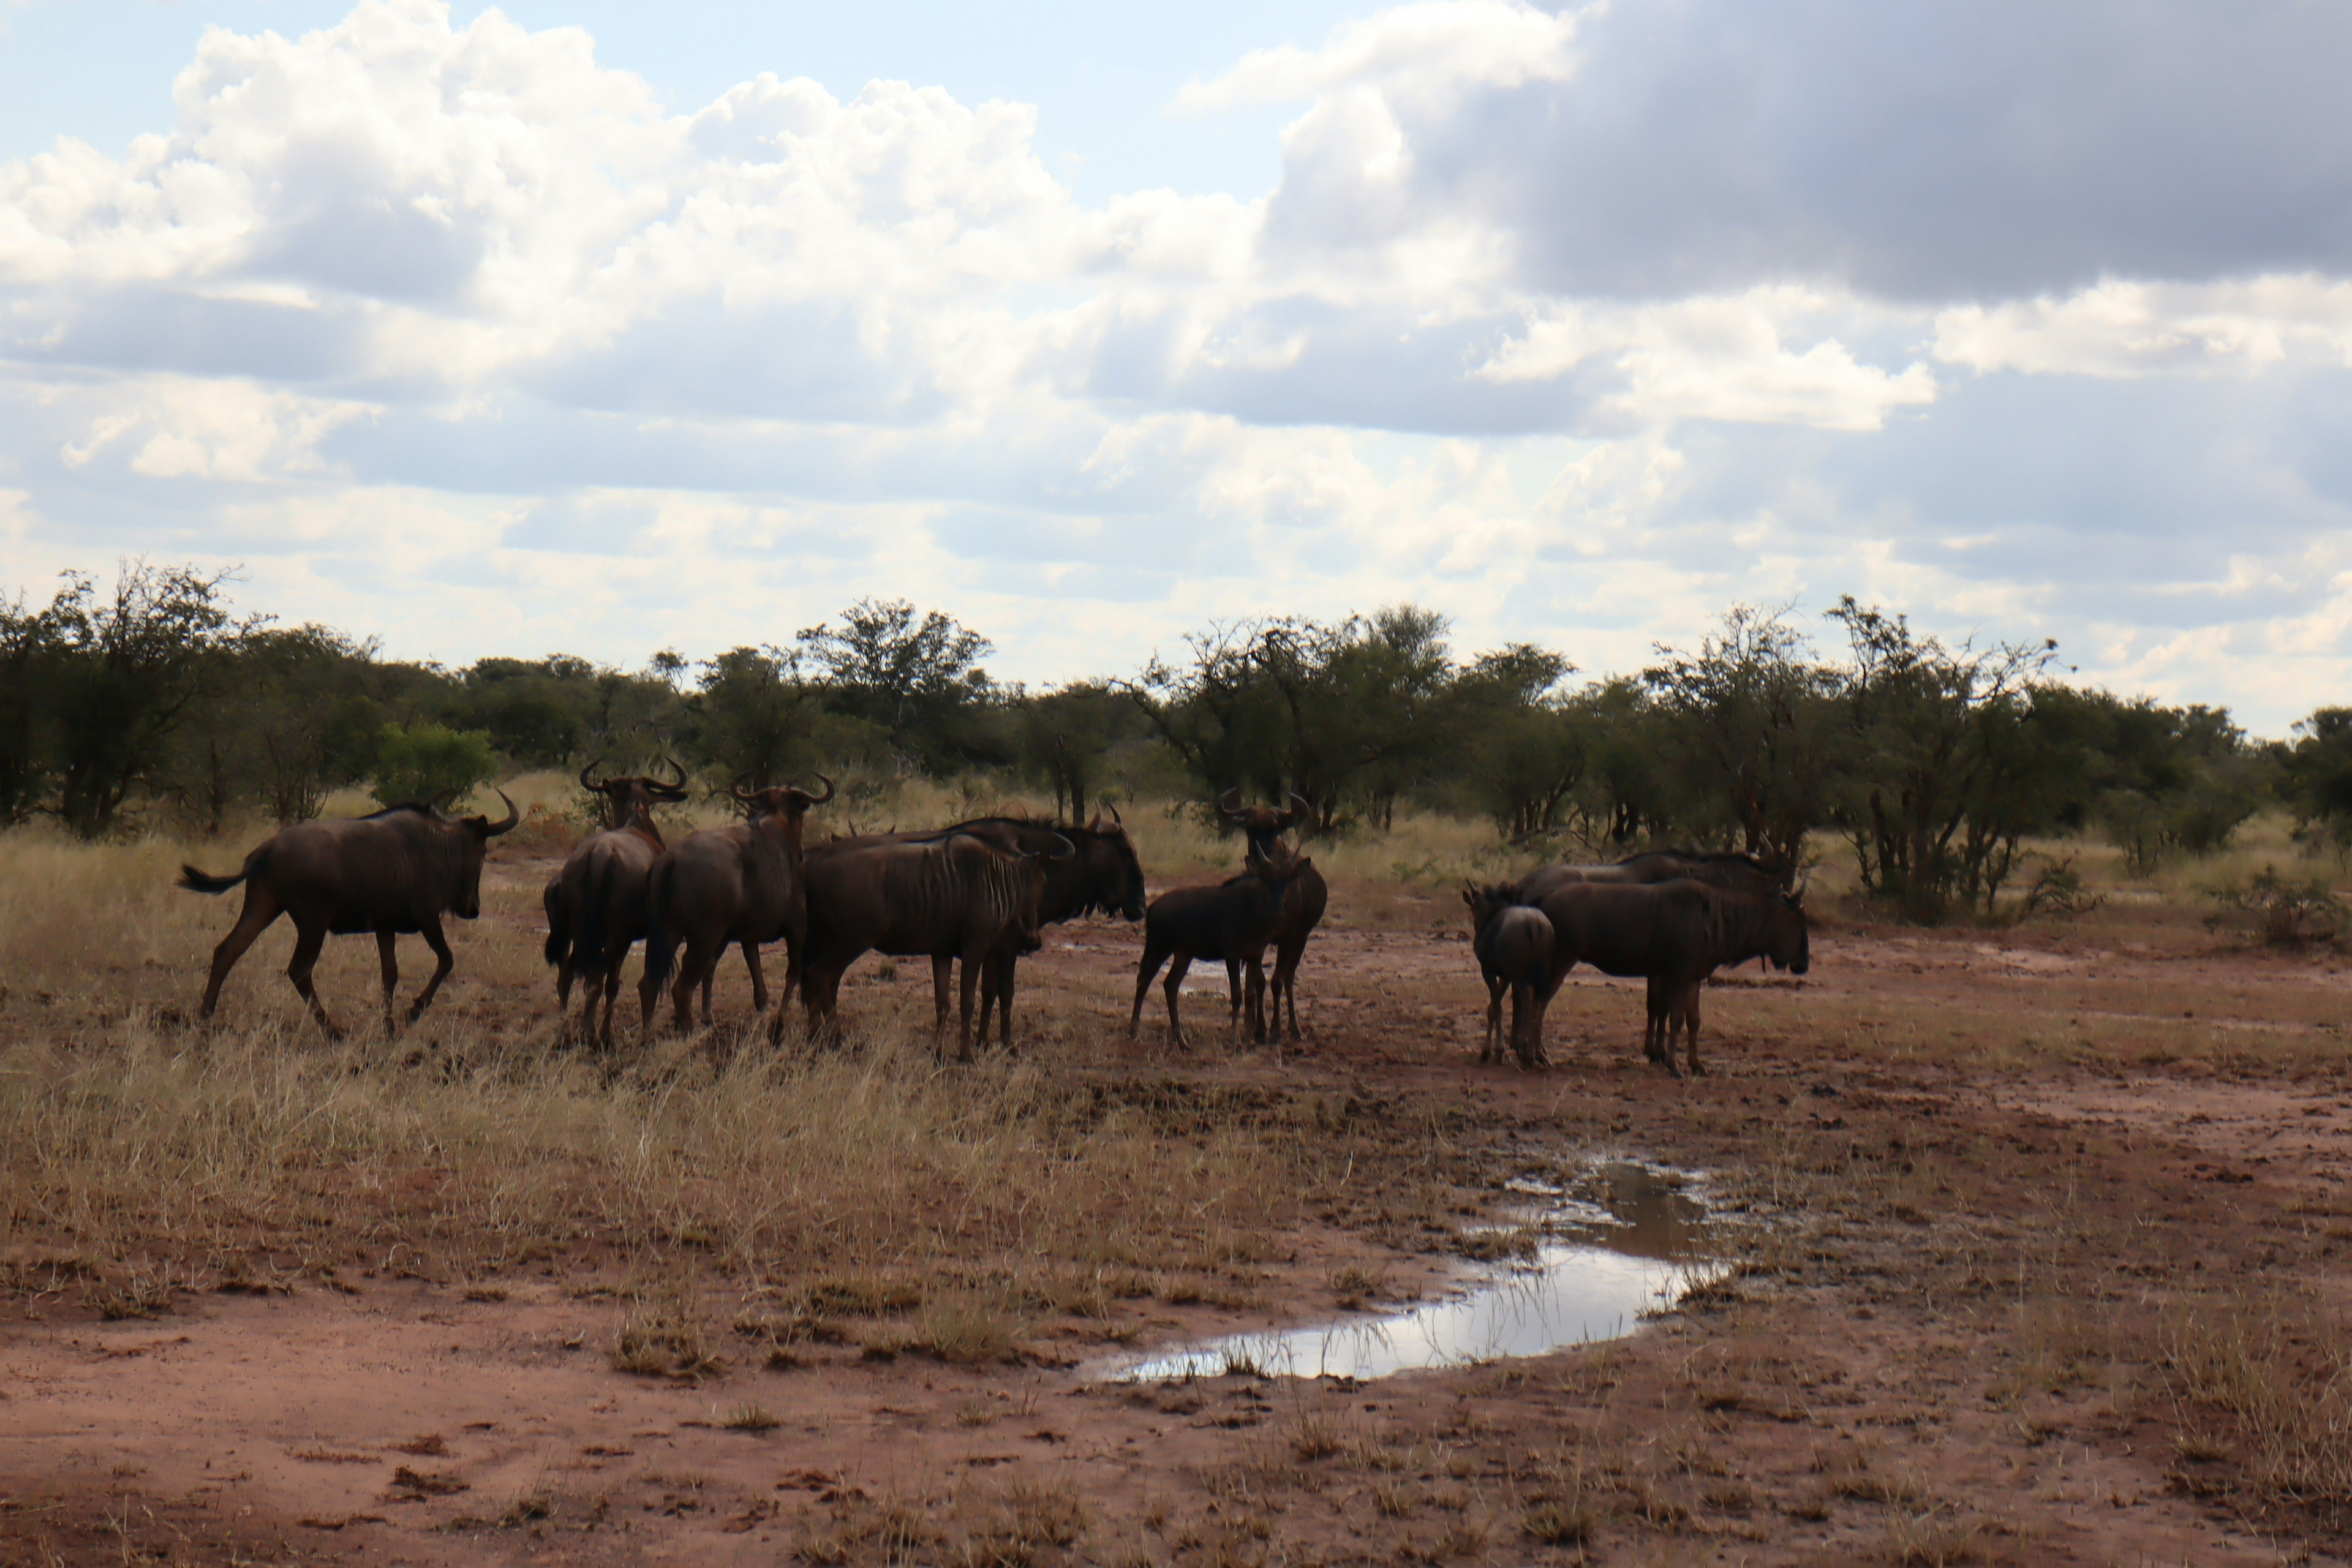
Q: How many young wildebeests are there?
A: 2